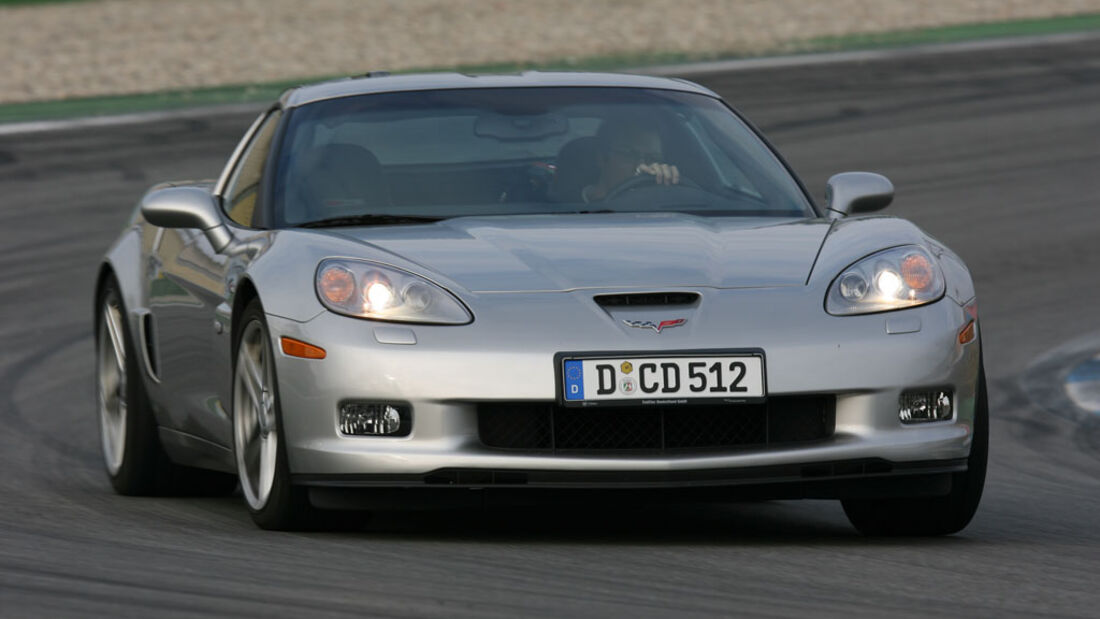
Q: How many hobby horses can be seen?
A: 0